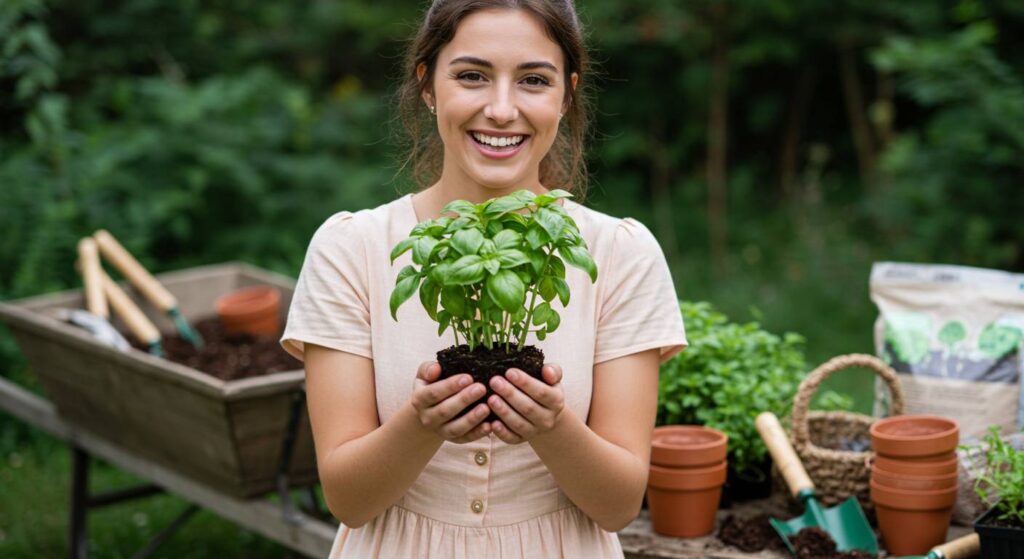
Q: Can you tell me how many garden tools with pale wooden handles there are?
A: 5